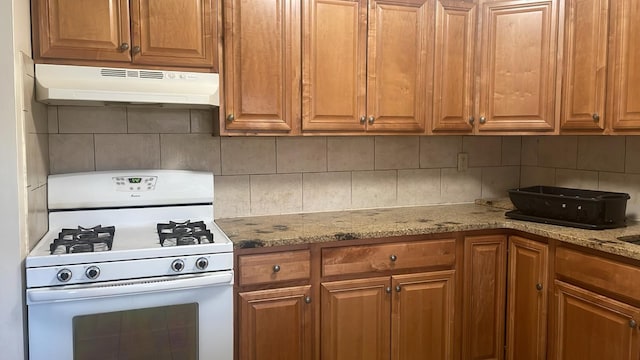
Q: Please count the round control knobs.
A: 4